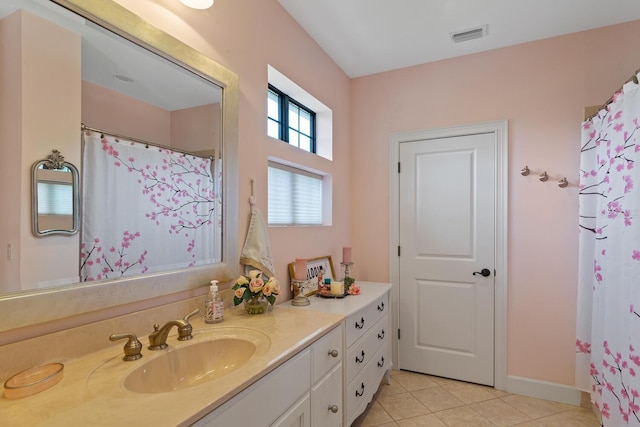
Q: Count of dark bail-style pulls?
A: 6